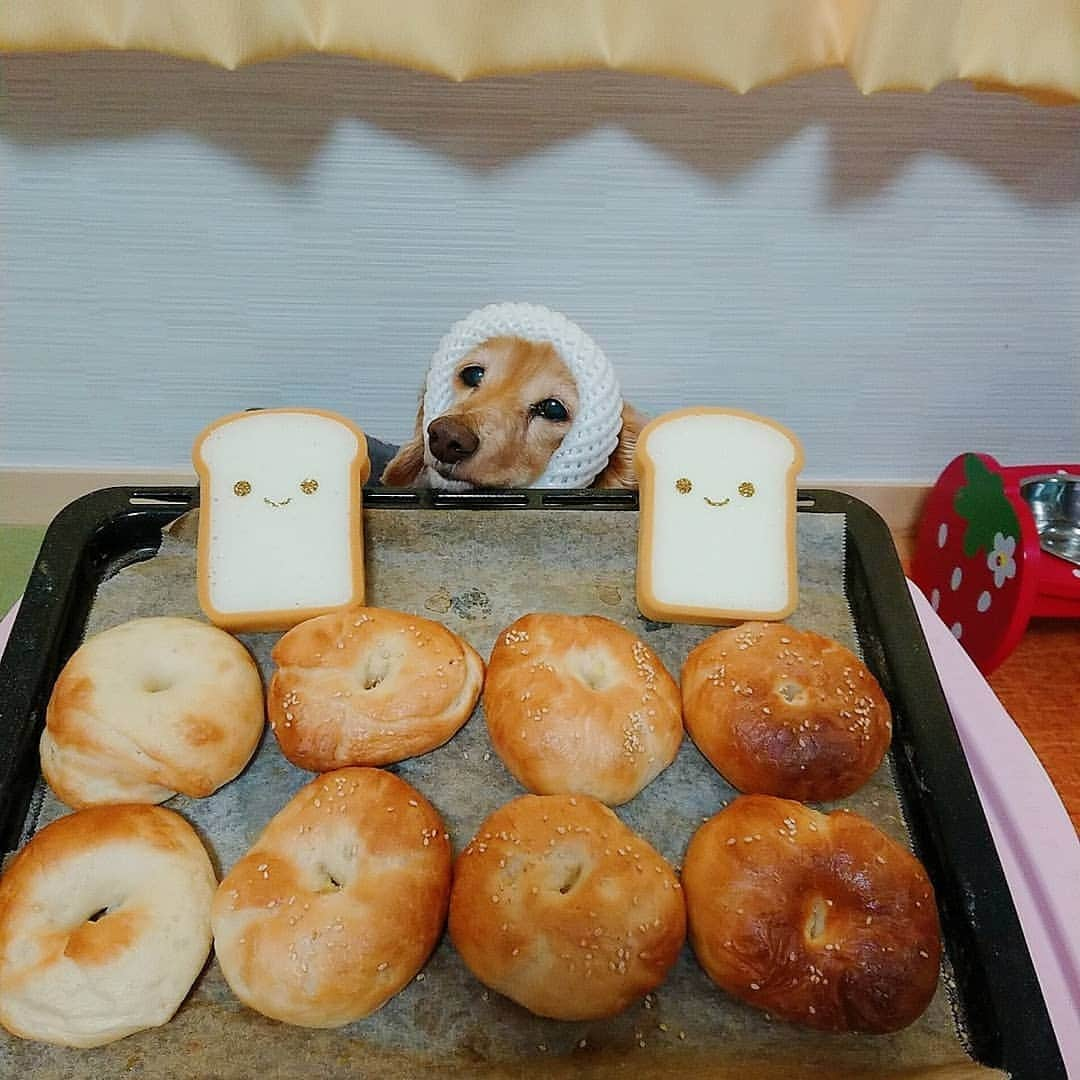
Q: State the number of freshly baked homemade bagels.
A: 8